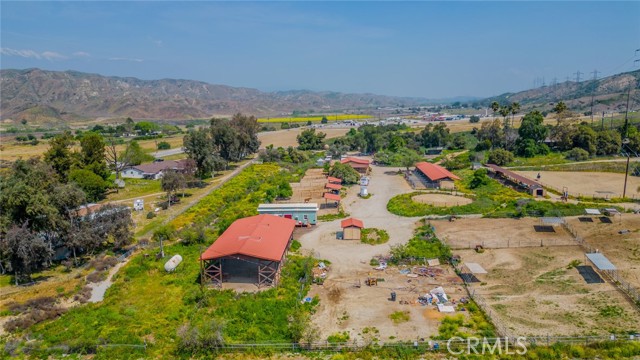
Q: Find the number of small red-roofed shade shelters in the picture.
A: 3